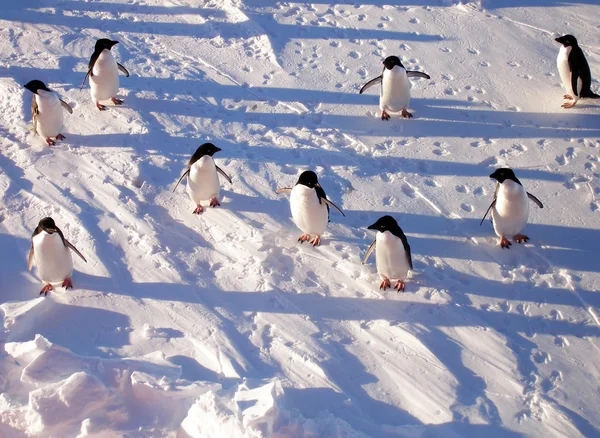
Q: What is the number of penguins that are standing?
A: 9